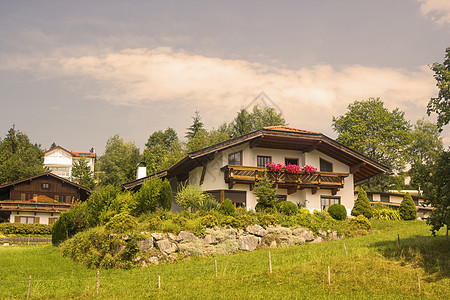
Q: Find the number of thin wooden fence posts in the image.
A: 9